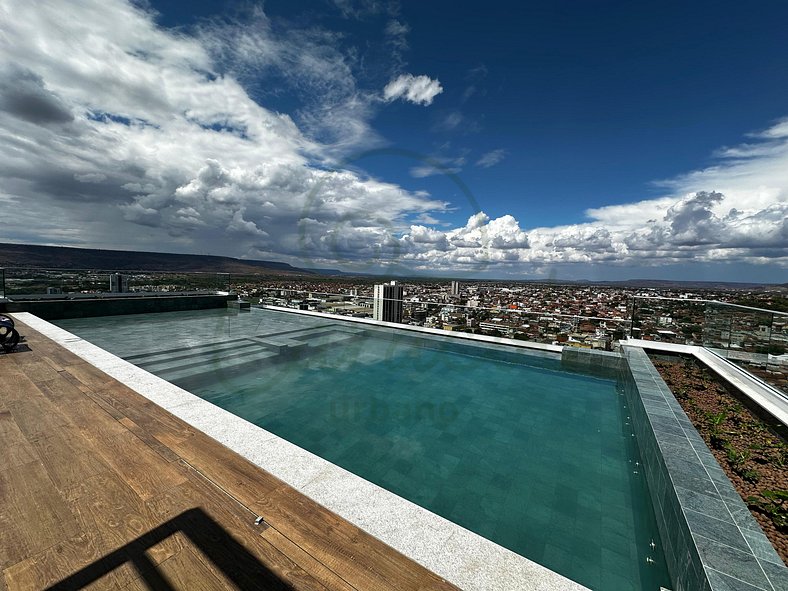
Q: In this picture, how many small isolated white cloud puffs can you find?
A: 1